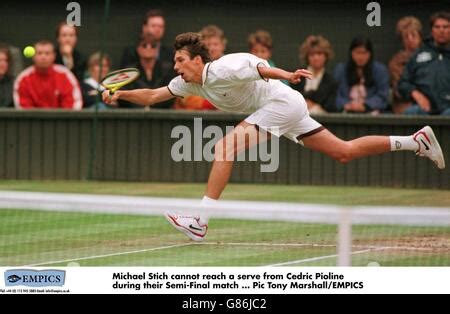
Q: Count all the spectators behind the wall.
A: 12